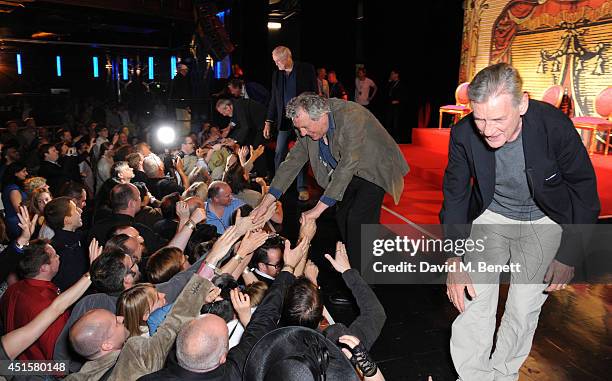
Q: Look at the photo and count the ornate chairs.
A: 3